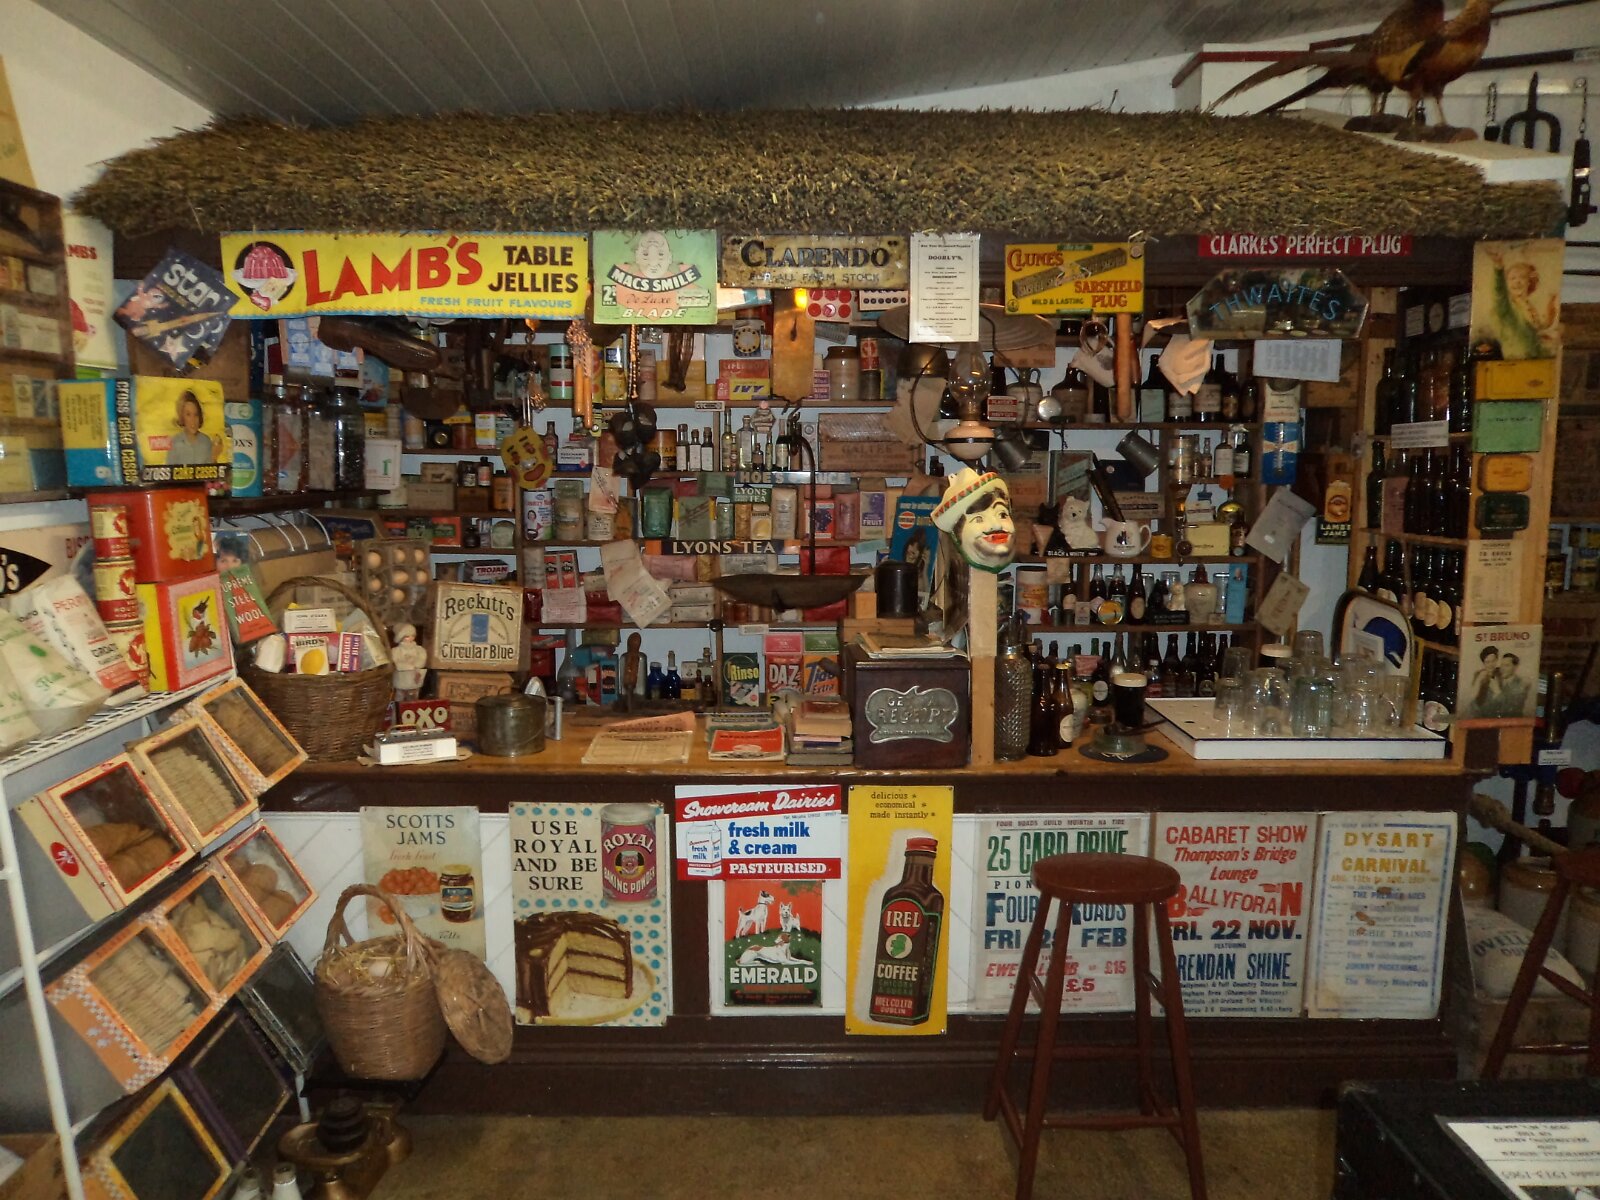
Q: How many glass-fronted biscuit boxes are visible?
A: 9